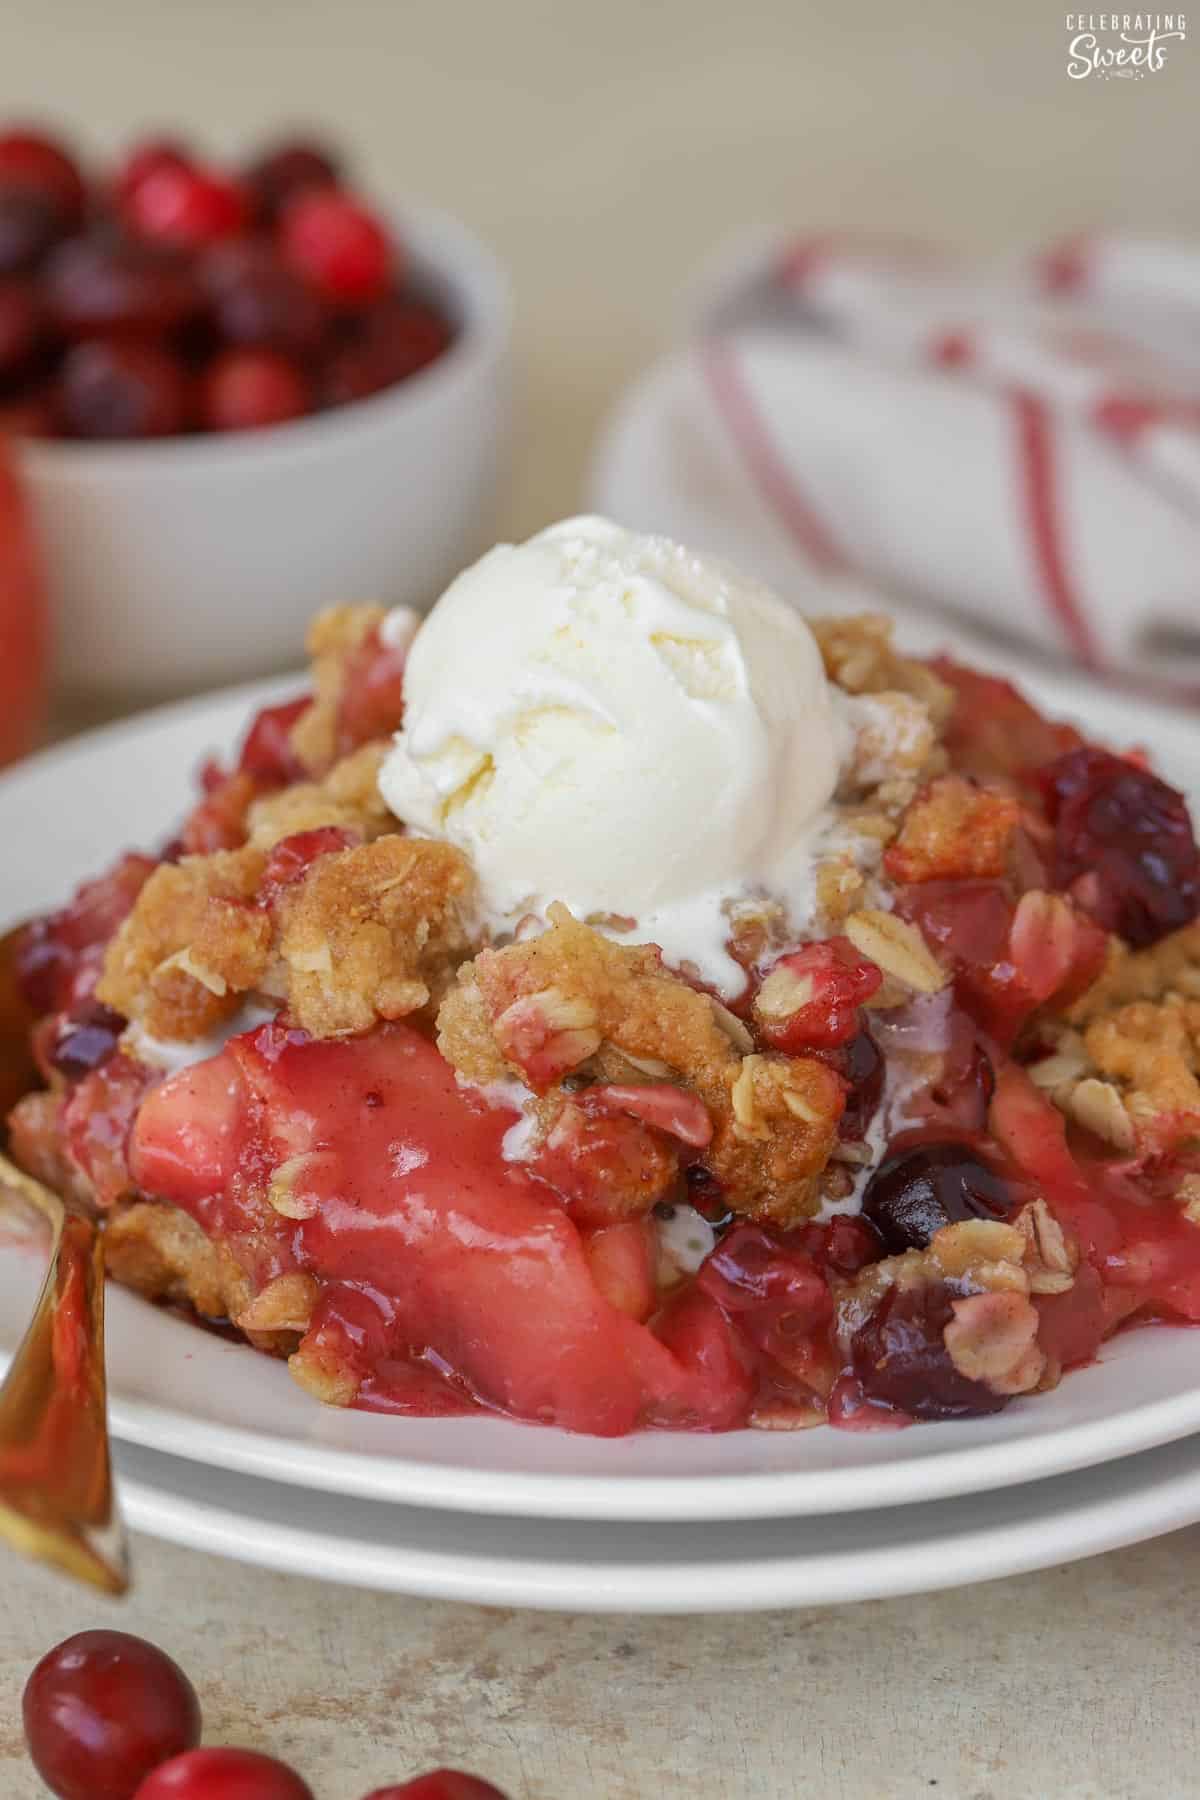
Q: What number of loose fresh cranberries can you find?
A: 3